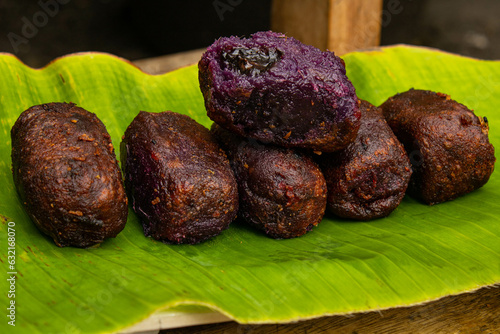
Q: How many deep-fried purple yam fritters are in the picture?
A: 6